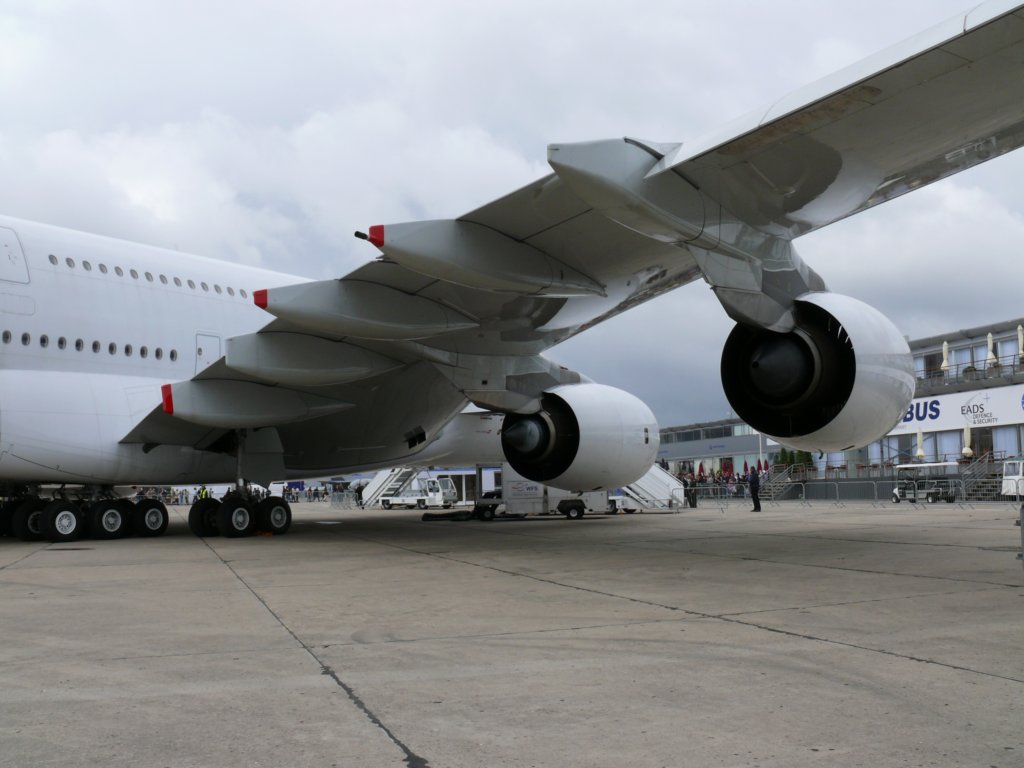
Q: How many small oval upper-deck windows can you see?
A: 14